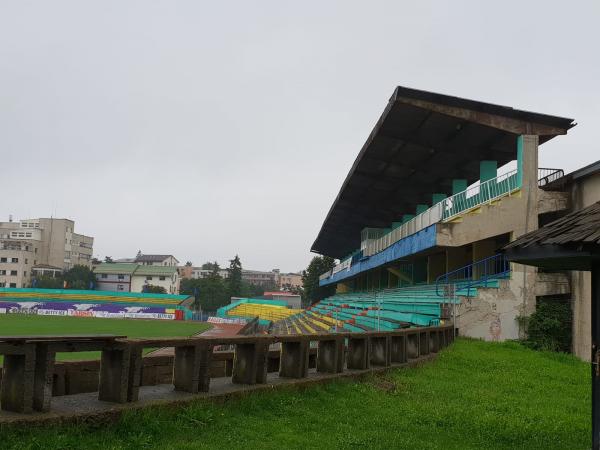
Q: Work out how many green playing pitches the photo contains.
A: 1